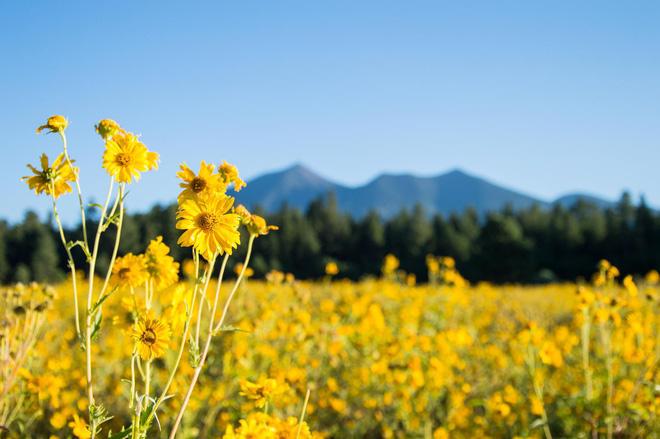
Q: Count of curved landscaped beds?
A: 0